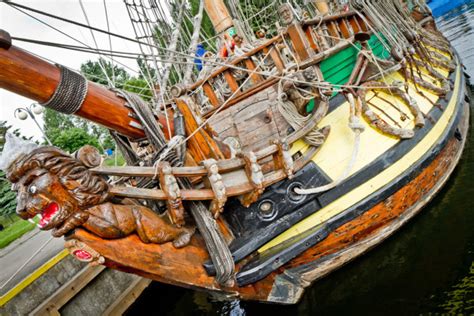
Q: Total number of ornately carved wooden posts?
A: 4